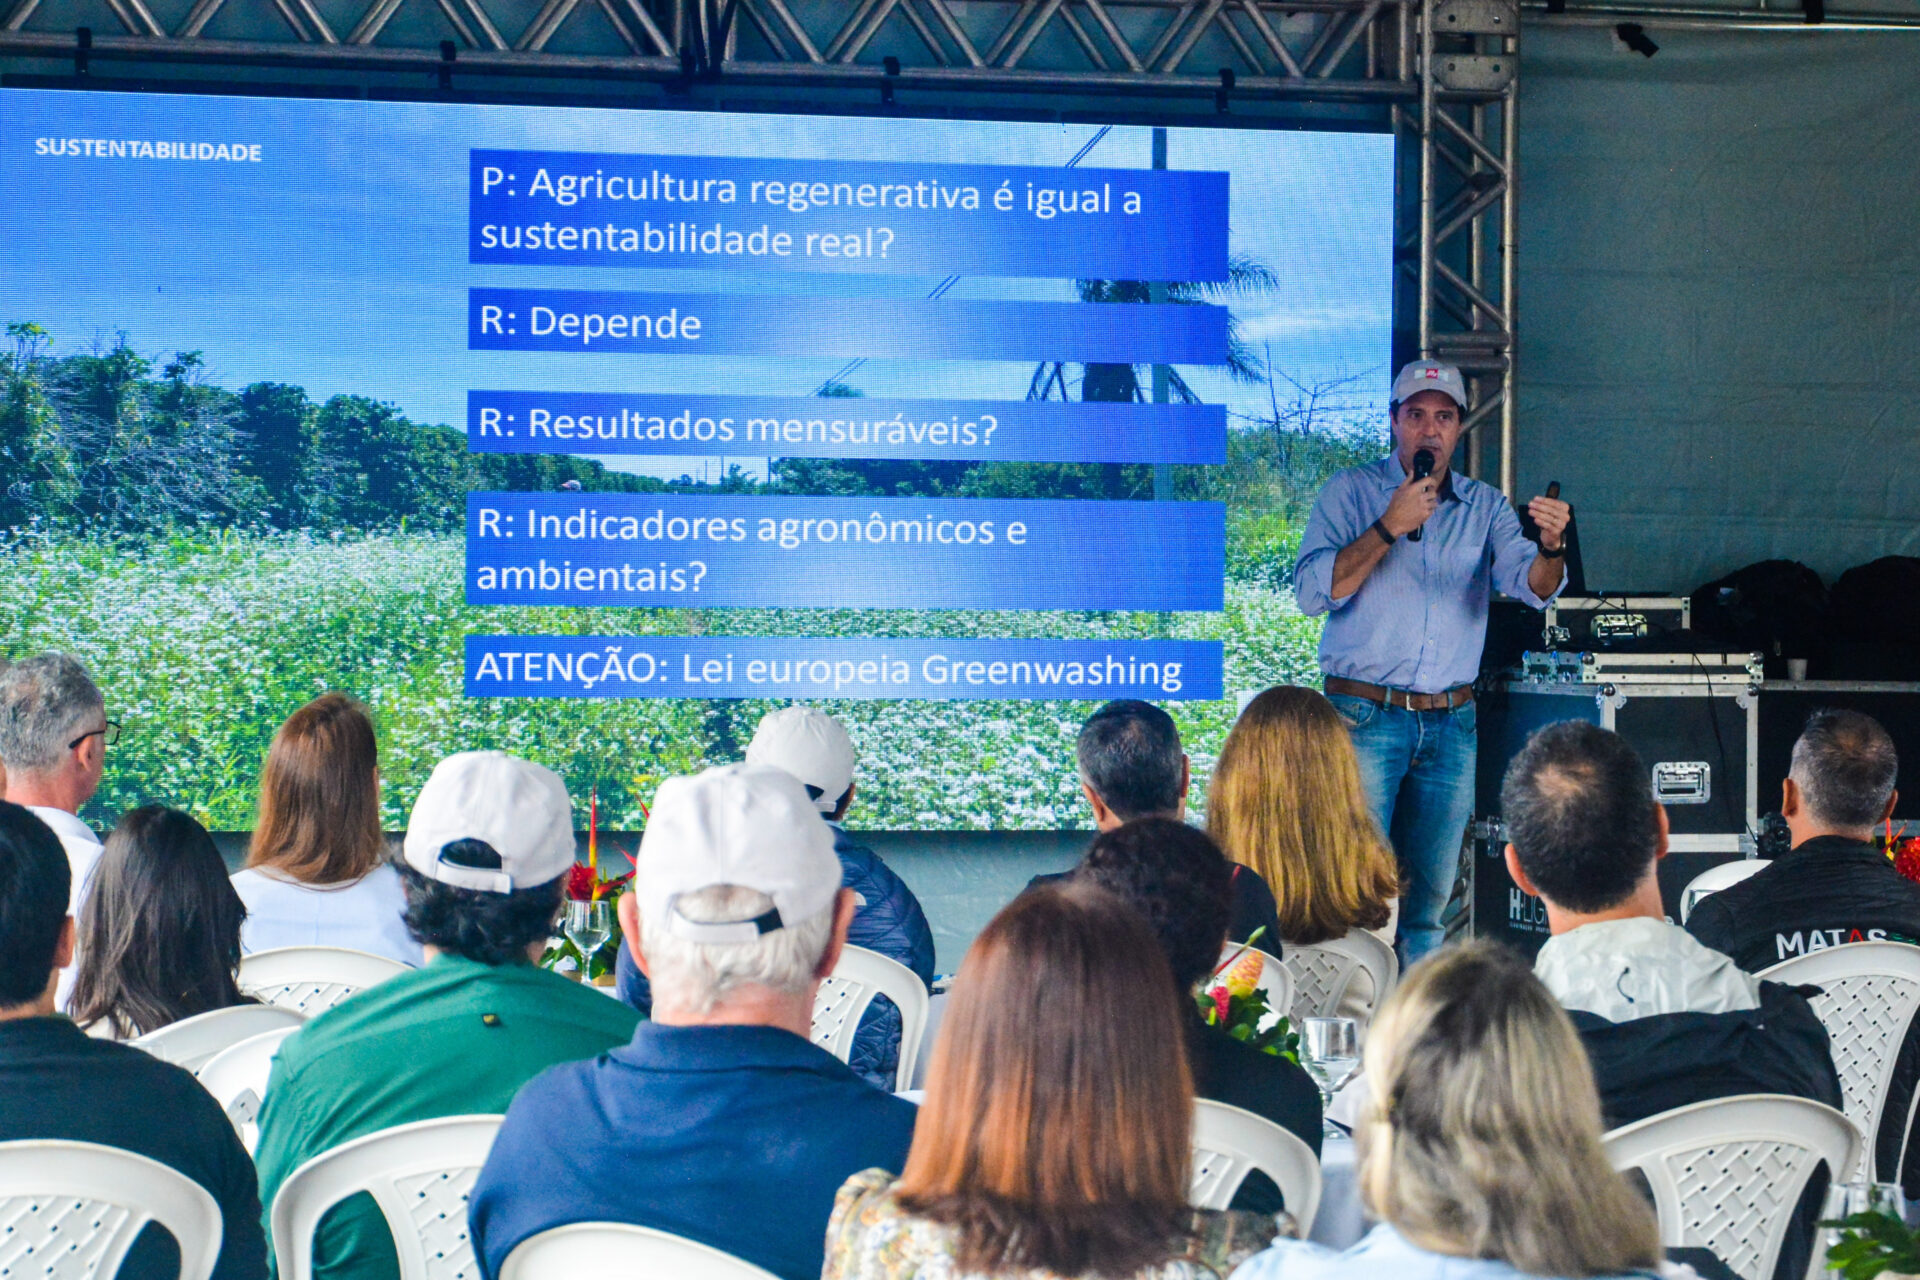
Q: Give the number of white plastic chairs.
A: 13